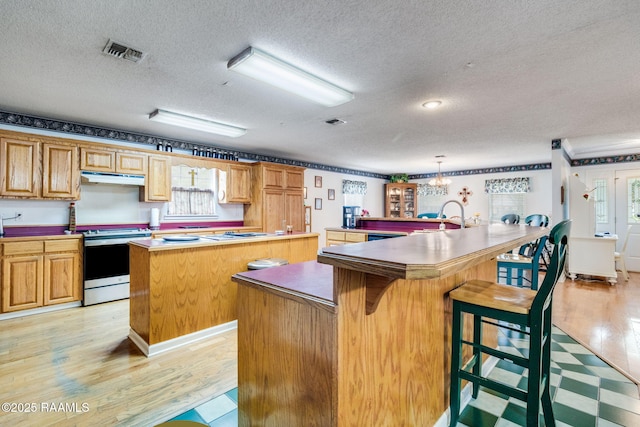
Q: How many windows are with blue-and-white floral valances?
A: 3